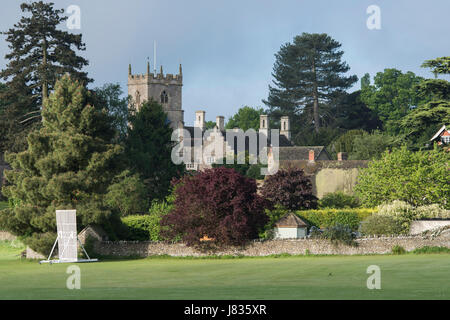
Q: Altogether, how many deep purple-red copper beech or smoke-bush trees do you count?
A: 2